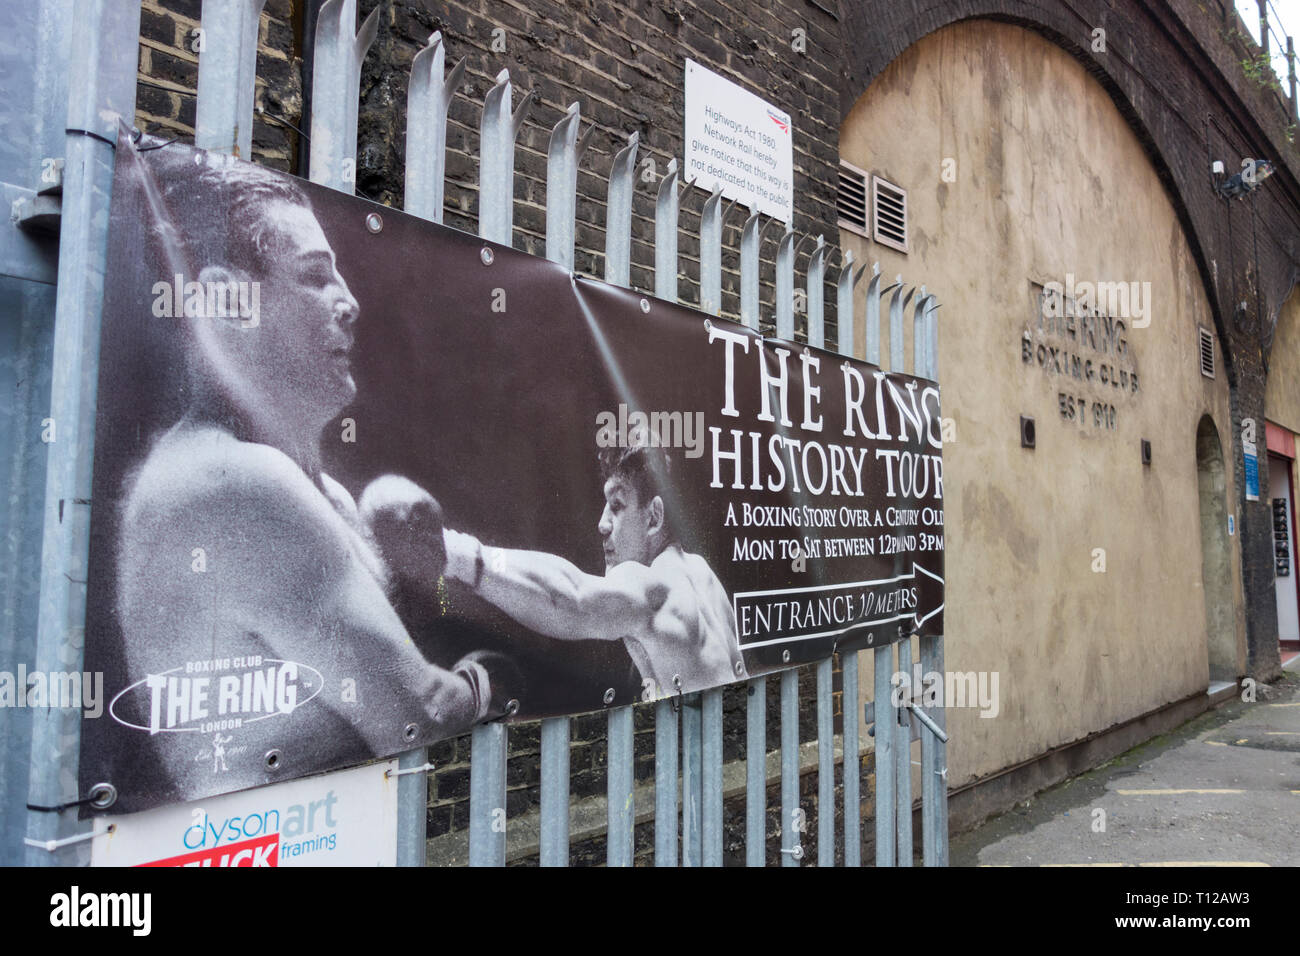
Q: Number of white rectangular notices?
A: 2